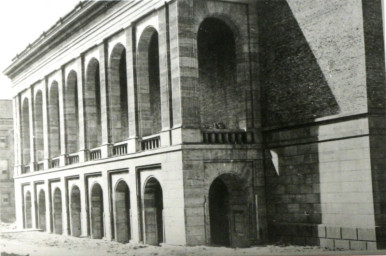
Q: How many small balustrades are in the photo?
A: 8